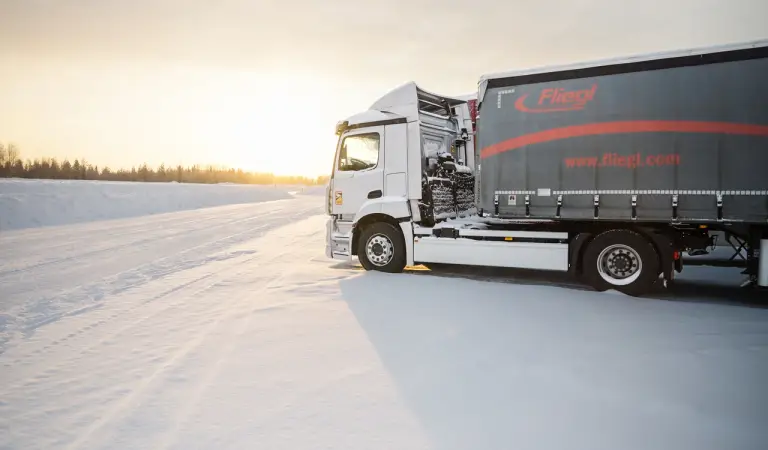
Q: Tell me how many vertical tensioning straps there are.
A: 7